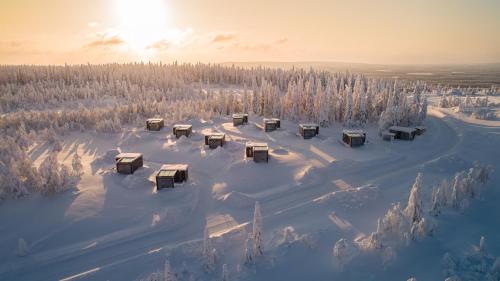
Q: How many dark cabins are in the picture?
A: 11